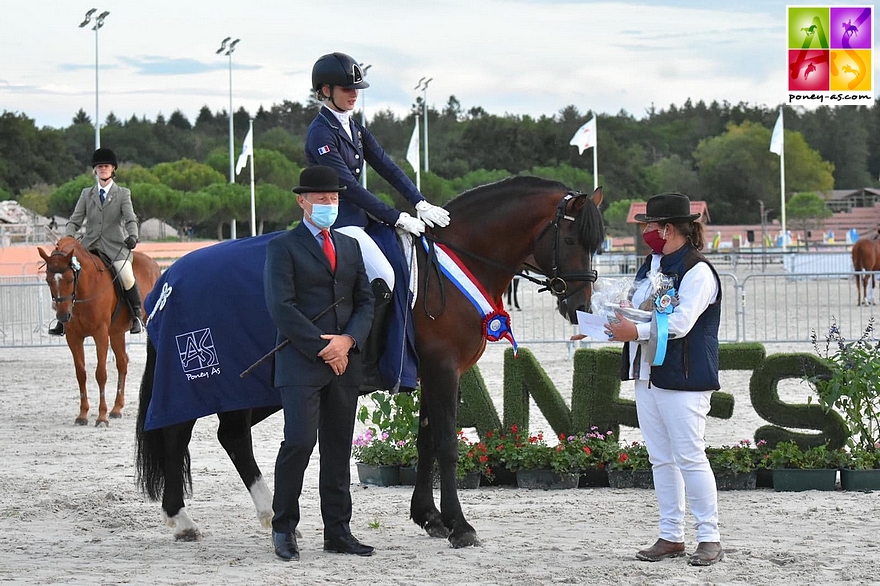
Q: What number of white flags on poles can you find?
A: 4